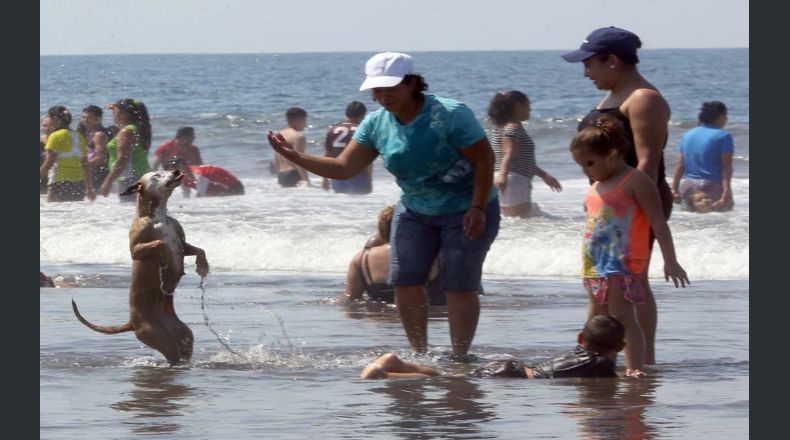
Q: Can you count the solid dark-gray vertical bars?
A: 2